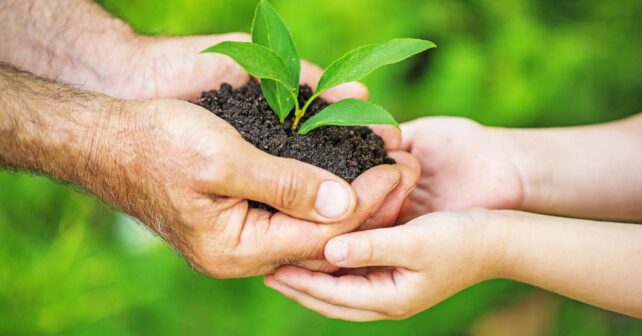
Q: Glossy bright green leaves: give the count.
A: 4